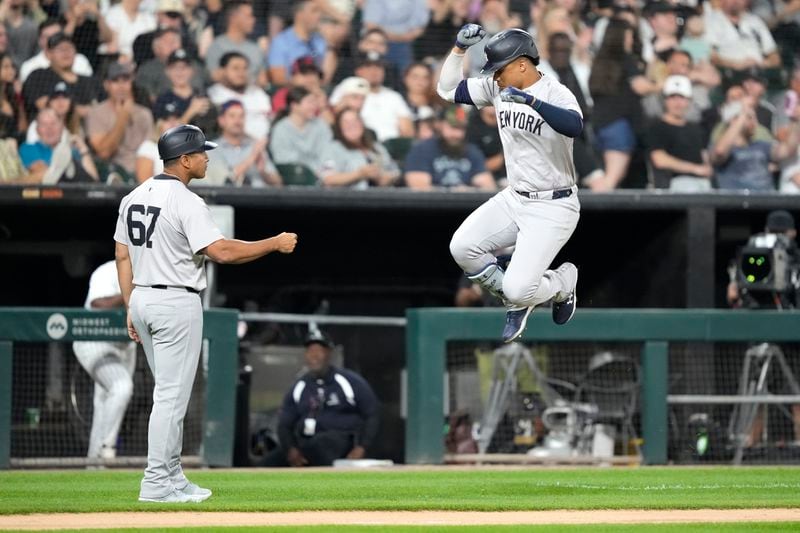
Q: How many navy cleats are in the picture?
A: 2